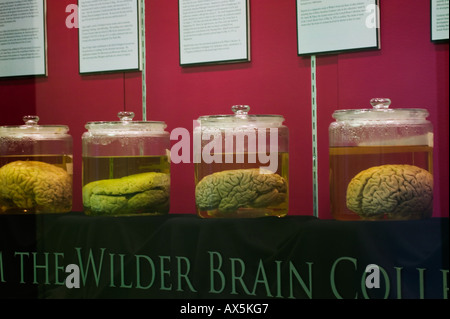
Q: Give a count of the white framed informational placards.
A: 5